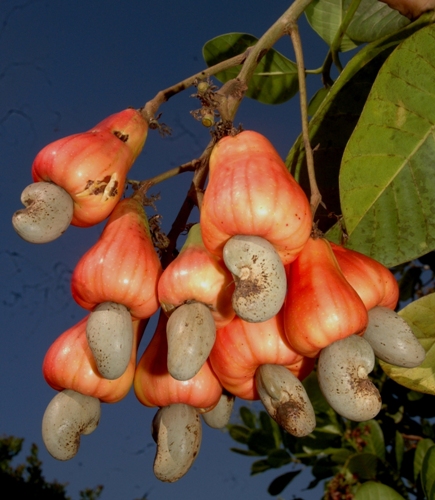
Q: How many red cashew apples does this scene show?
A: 9